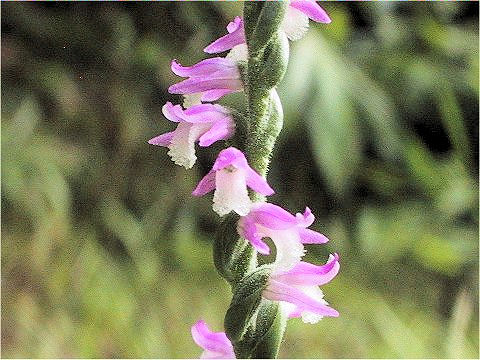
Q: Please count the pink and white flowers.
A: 8